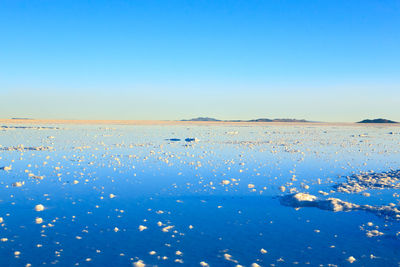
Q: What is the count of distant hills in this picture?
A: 3